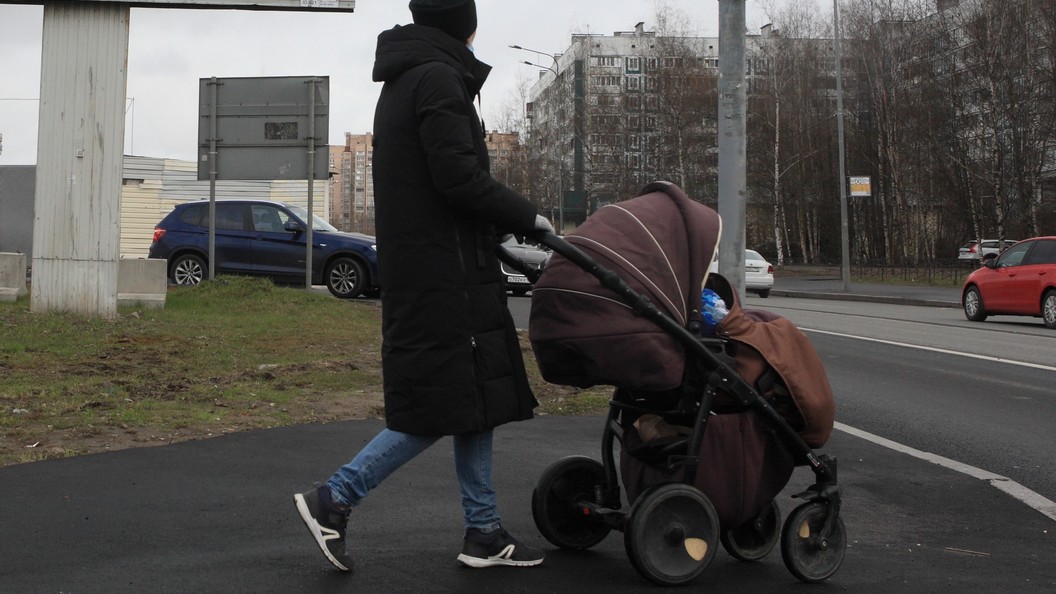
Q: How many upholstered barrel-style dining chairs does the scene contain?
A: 0